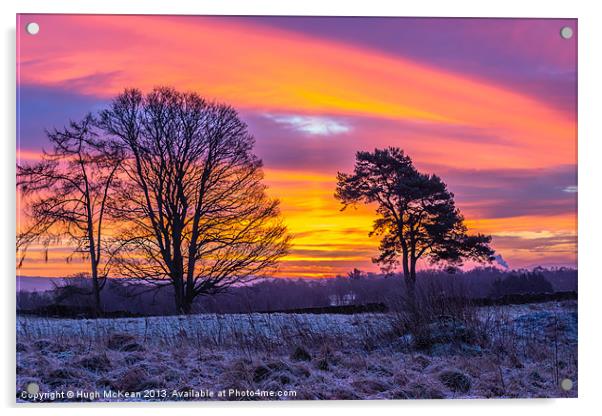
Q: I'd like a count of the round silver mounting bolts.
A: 4